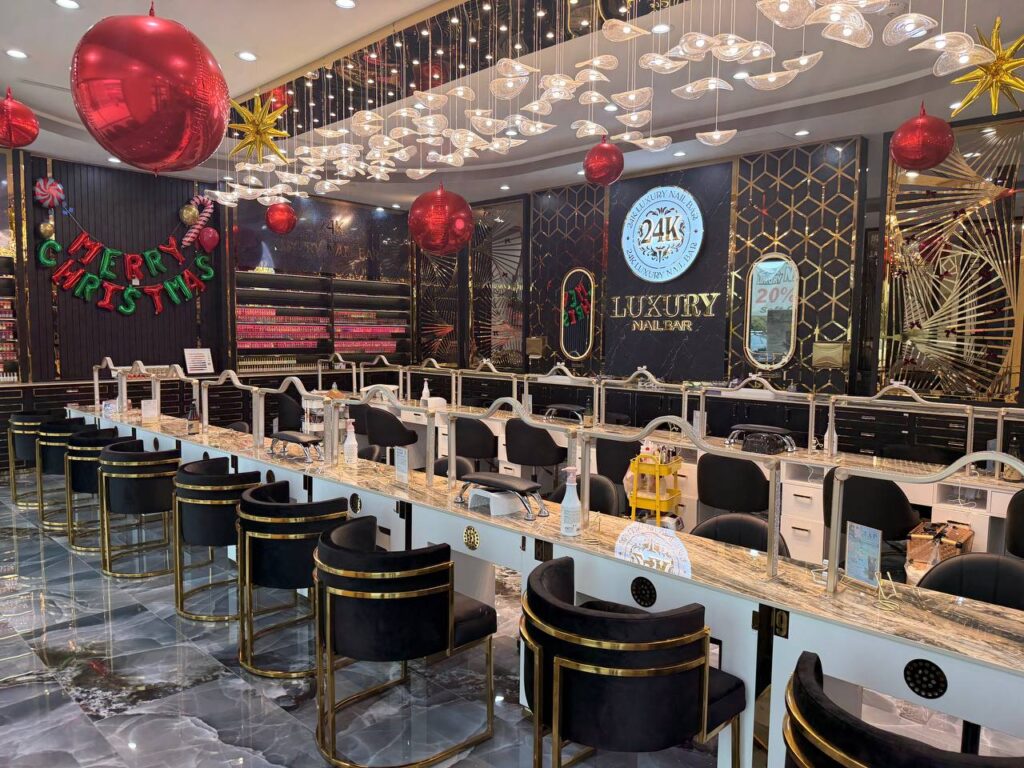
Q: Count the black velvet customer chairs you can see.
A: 9